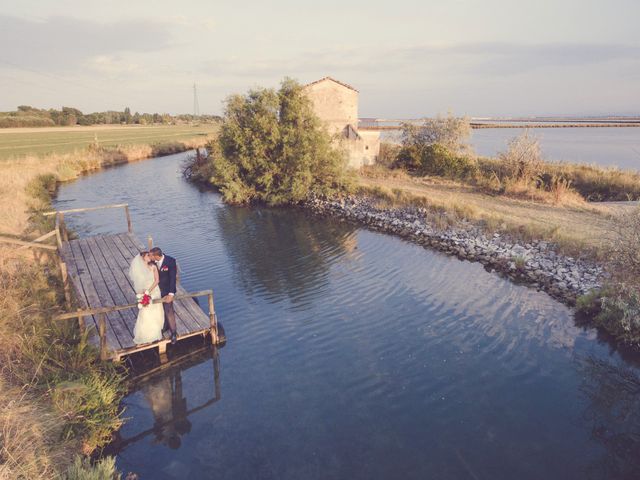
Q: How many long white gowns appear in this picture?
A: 1